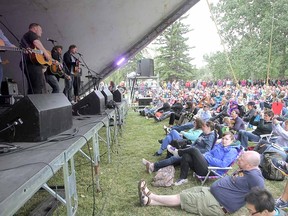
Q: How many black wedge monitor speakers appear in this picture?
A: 4